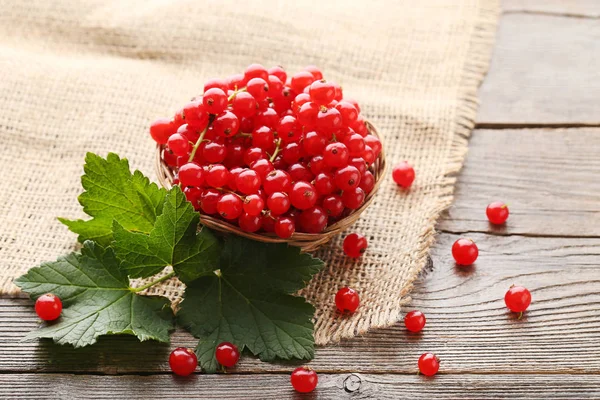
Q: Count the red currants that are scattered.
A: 12